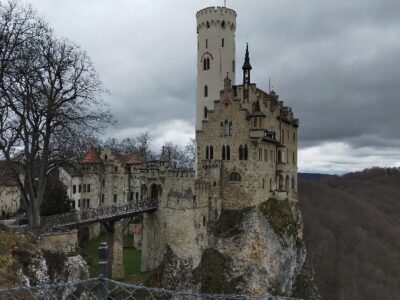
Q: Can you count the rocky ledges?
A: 2